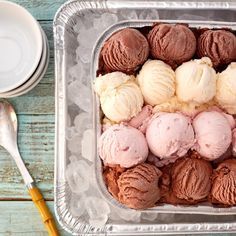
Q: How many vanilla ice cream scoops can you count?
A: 4